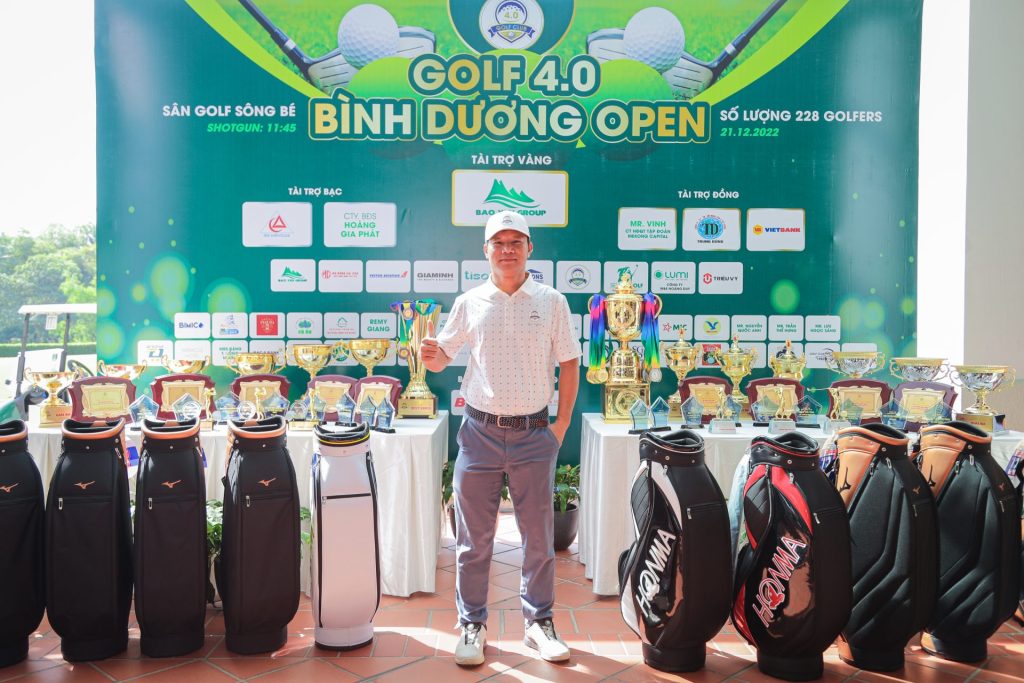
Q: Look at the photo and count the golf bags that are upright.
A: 9